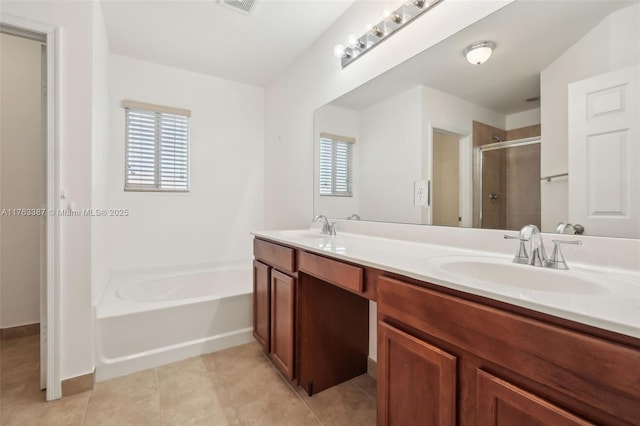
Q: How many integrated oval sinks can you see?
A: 2